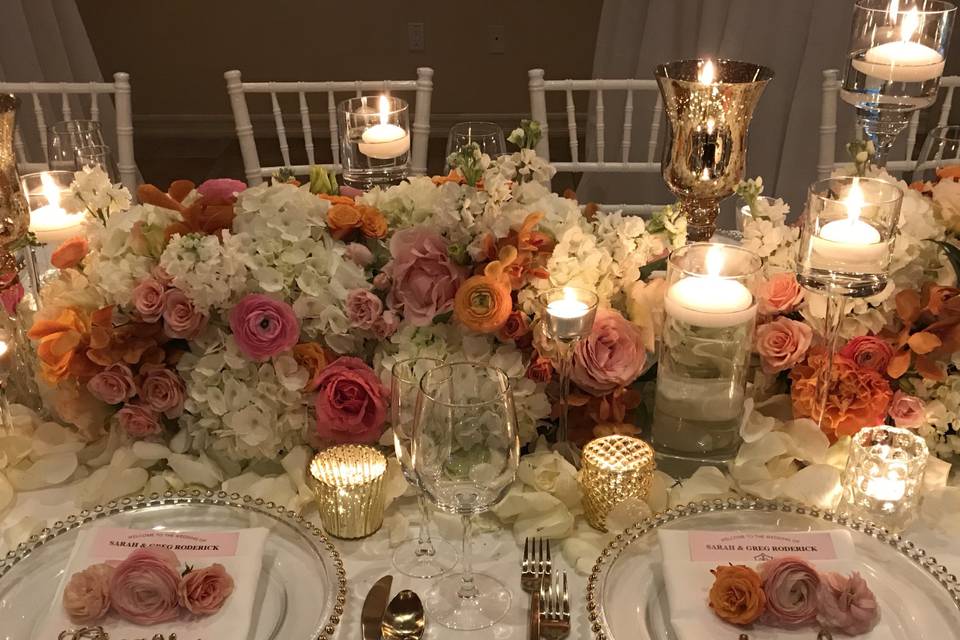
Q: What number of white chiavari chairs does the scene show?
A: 4